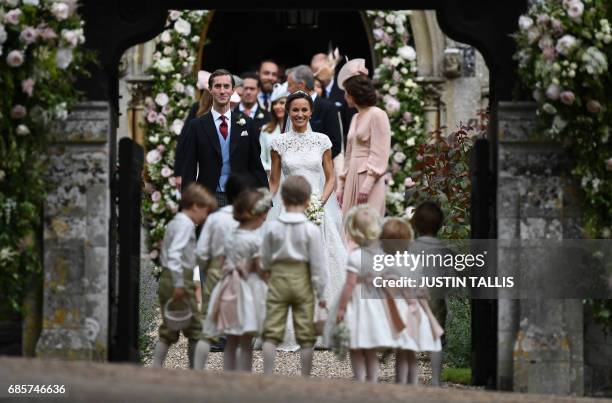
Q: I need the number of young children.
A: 7